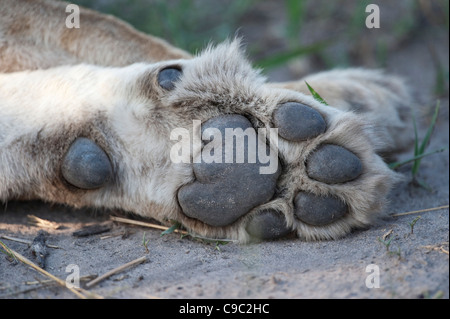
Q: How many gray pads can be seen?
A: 7